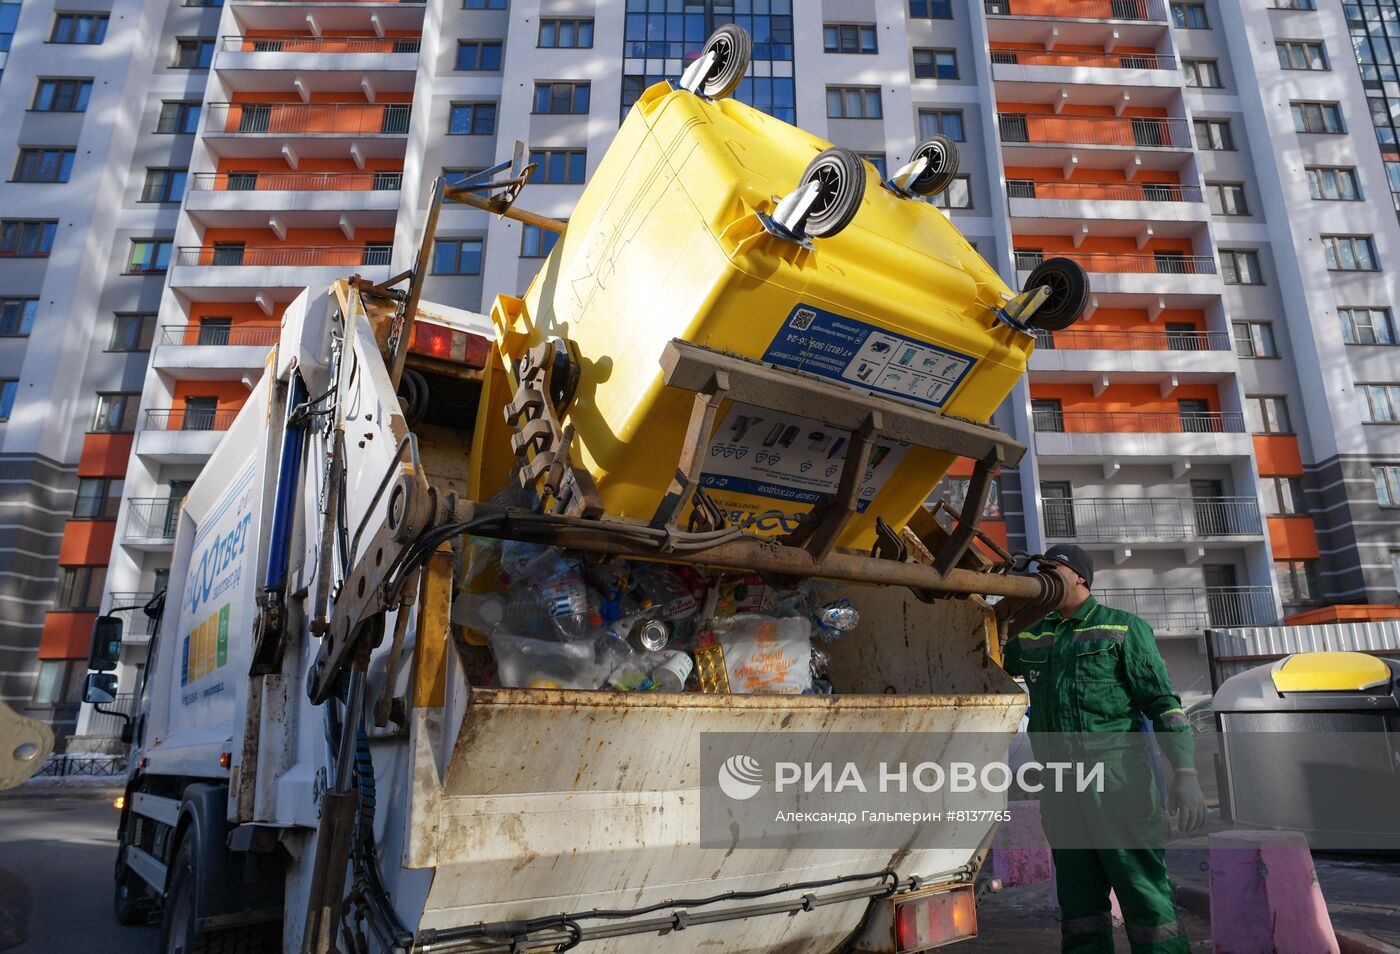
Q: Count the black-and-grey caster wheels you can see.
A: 4